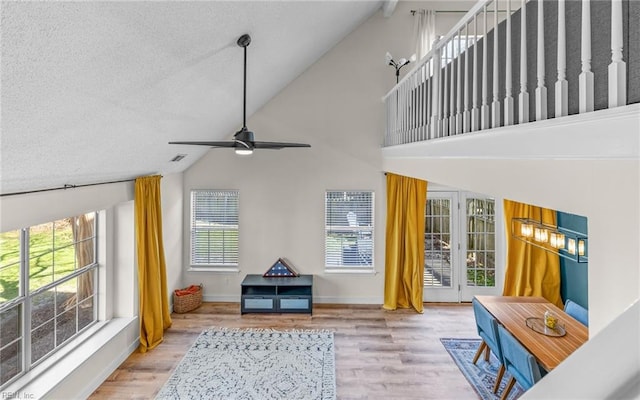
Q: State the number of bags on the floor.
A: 1